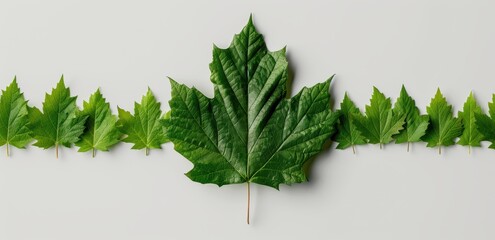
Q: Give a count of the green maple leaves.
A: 11